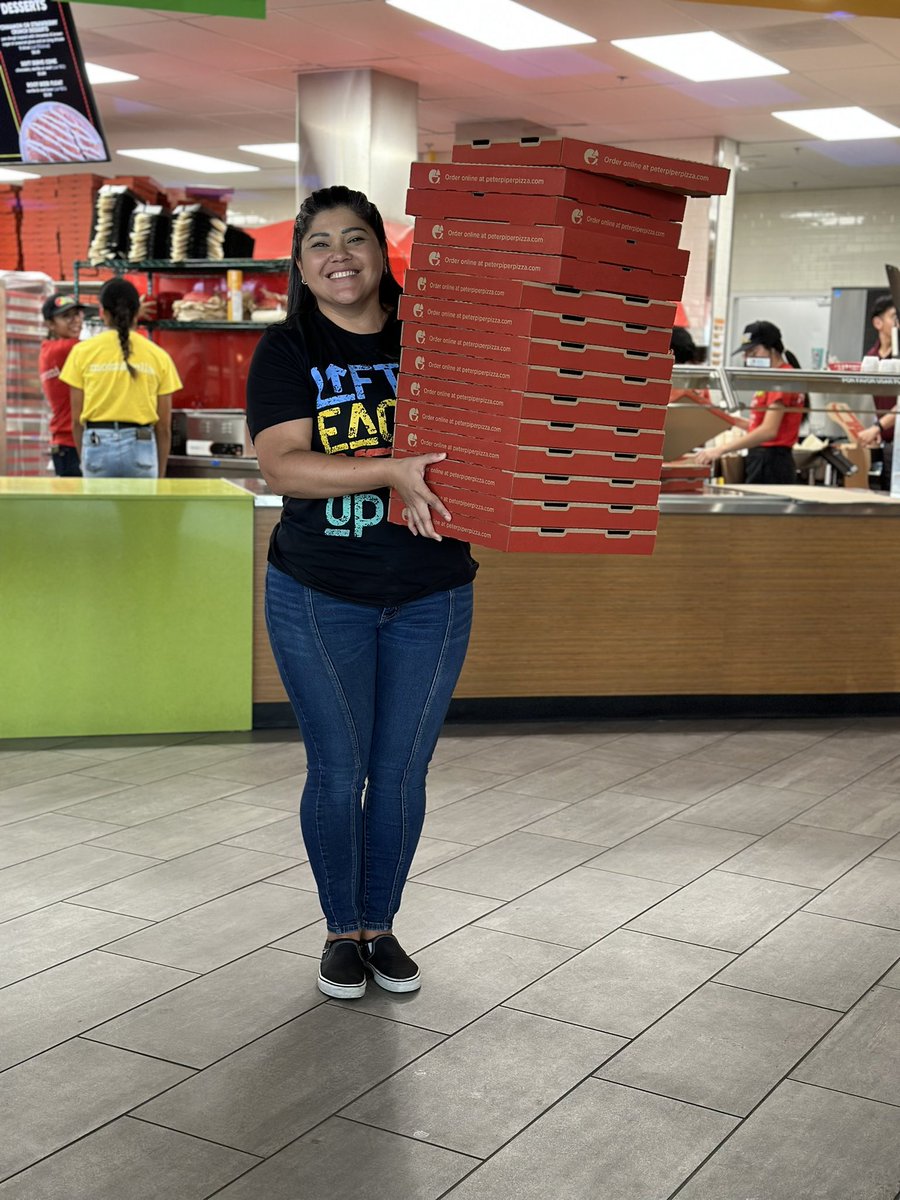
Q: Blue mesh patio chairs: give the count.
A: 0